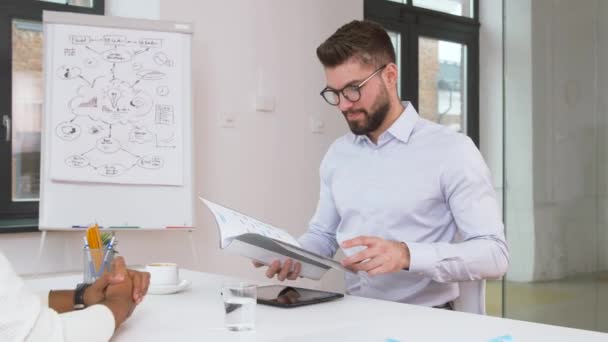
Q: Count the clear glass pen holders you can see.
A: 1